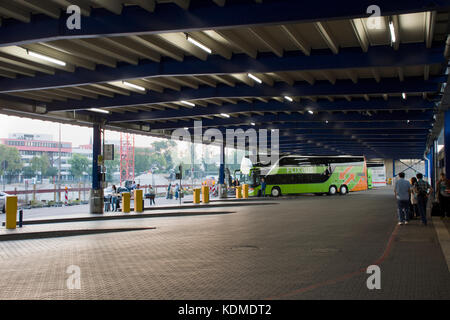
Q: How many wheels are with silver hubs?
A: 3